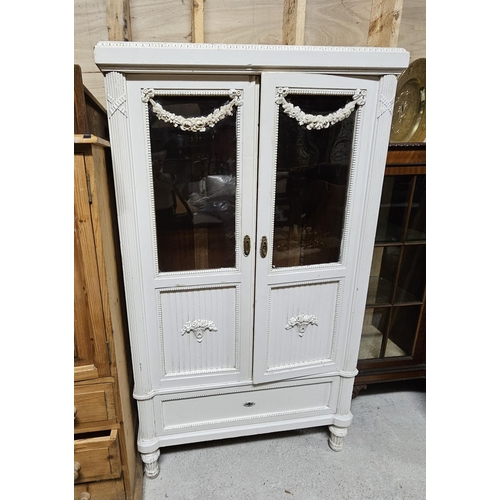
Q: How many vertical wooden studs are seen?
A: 4